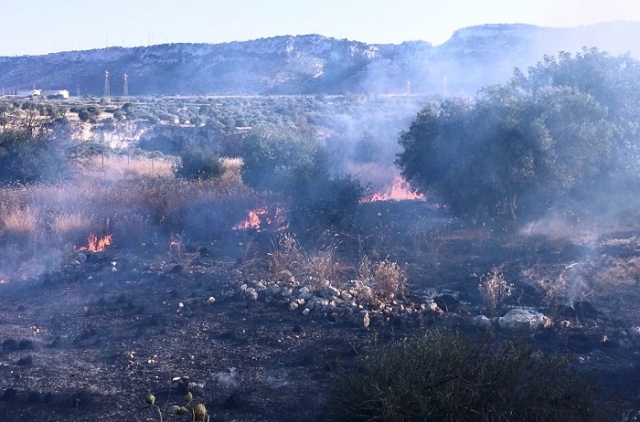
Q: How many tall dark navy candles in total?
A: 0